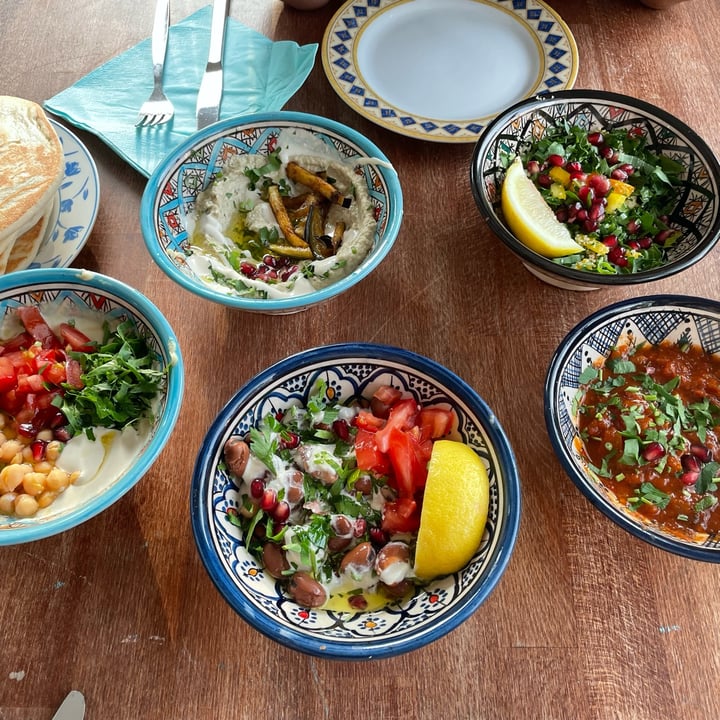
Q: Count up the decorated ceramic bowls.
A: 5